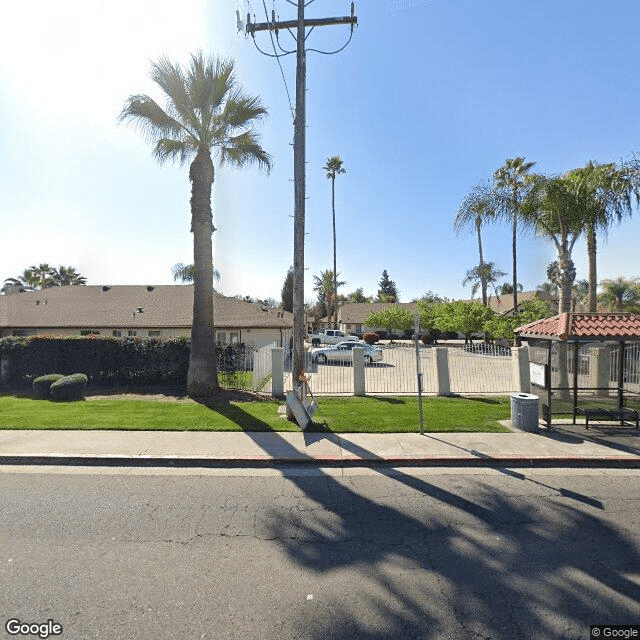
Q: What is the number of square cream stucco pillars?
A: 5